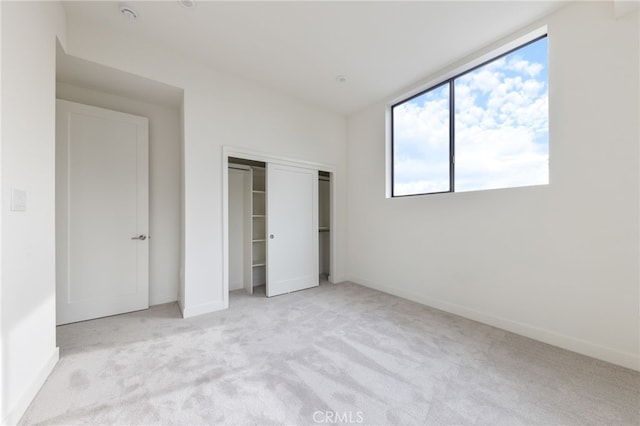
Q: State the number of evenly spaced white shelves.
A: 4